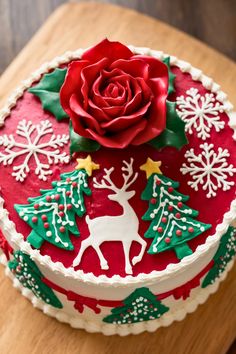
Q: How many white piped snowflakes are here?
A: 3